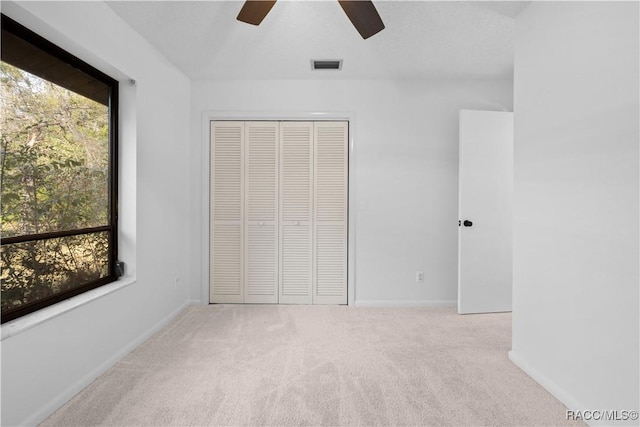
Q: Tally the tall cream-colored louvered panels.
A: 4